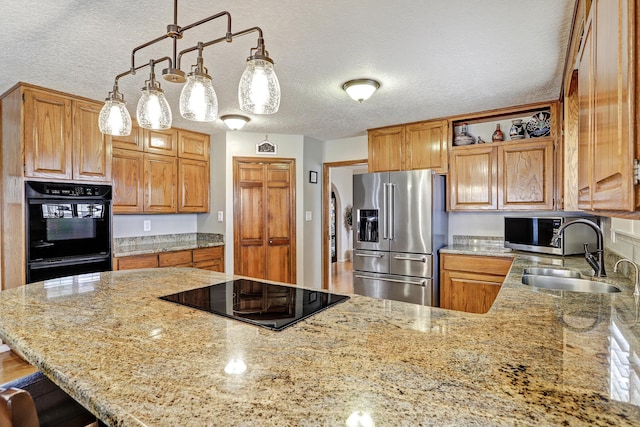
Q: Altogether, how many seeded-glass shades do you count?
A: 4